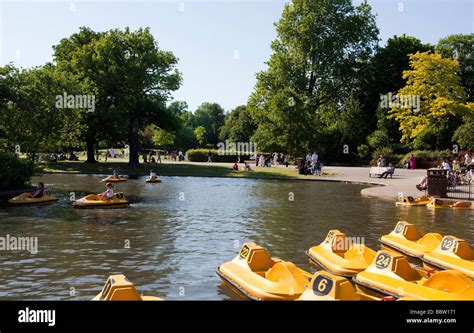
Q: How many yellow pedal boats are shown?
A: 13